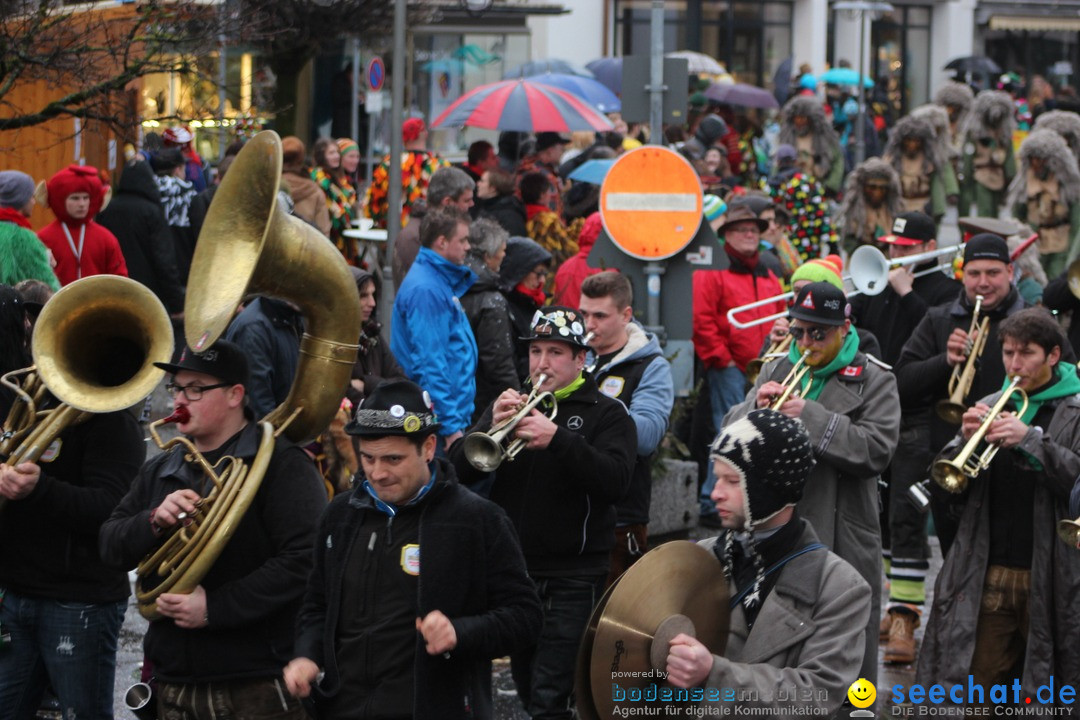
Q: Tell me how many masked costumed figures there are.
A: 8